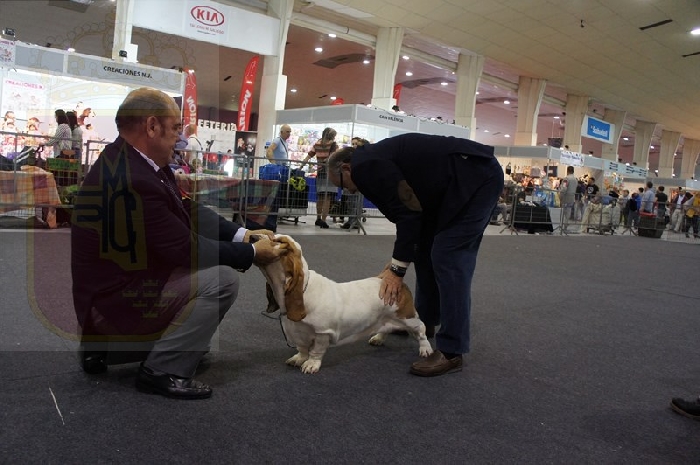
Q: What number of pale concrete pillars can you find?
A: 10